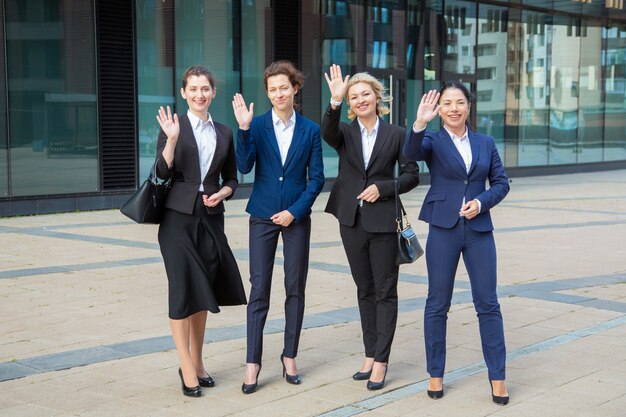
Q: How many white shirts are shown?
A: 4